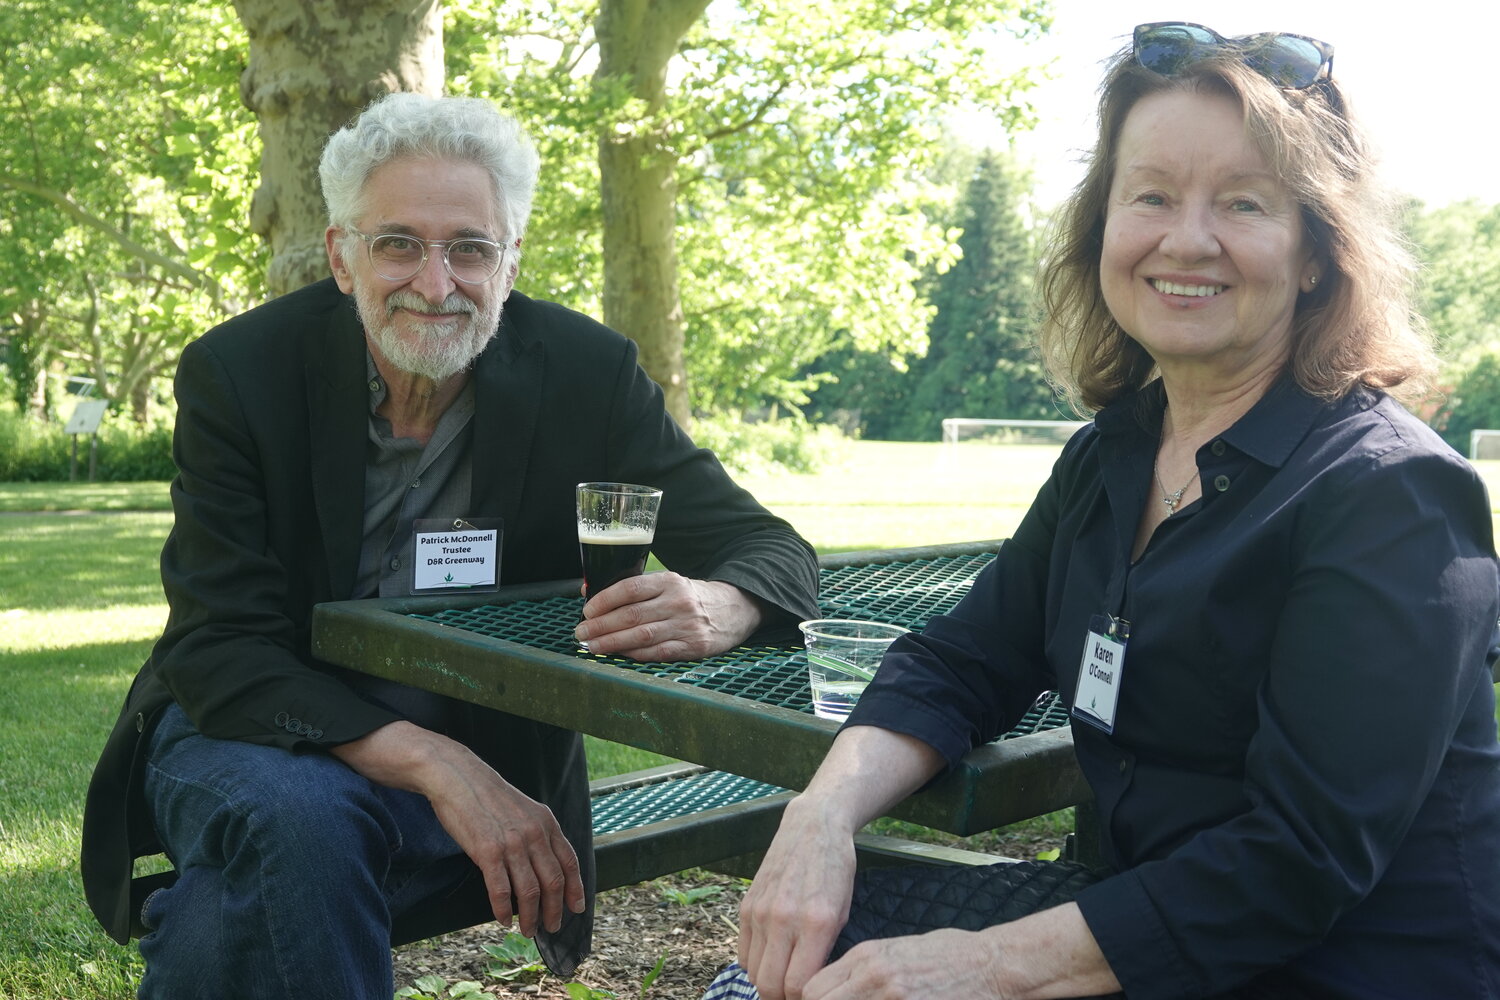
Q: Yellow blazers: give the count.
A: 0